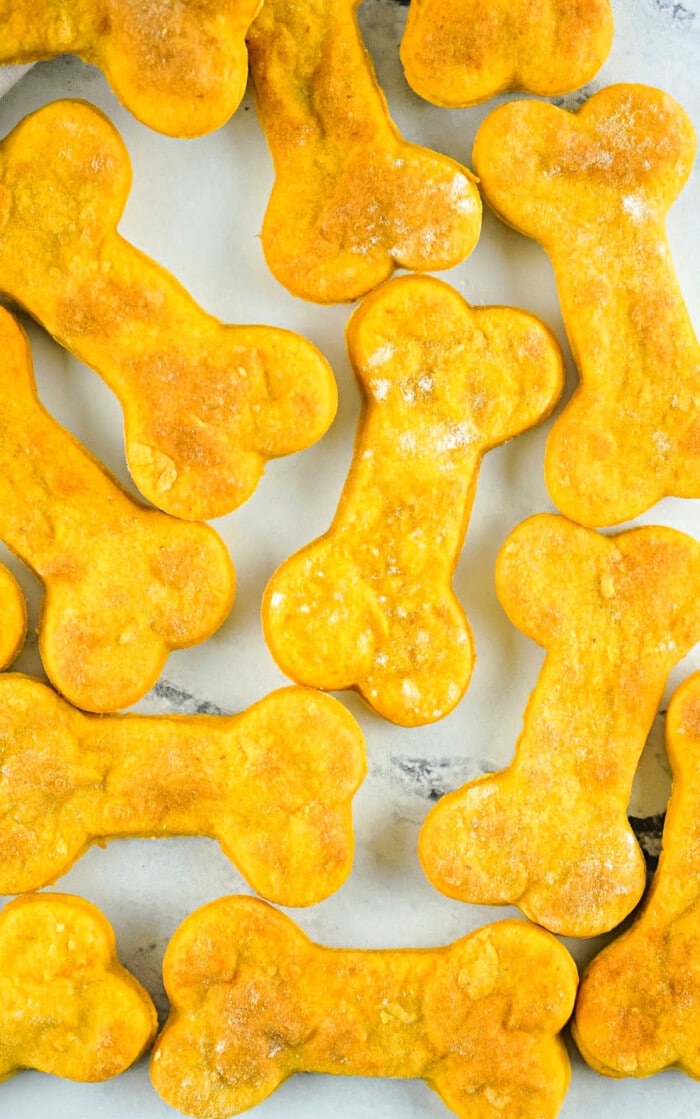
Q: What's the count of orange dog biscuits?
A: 13